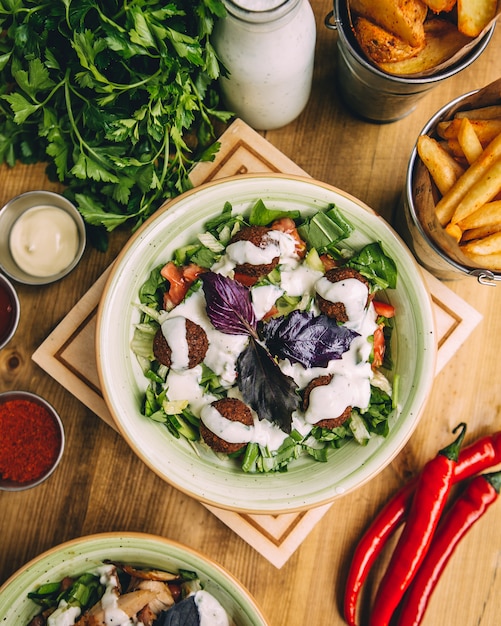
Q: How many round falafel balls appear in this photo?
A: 5